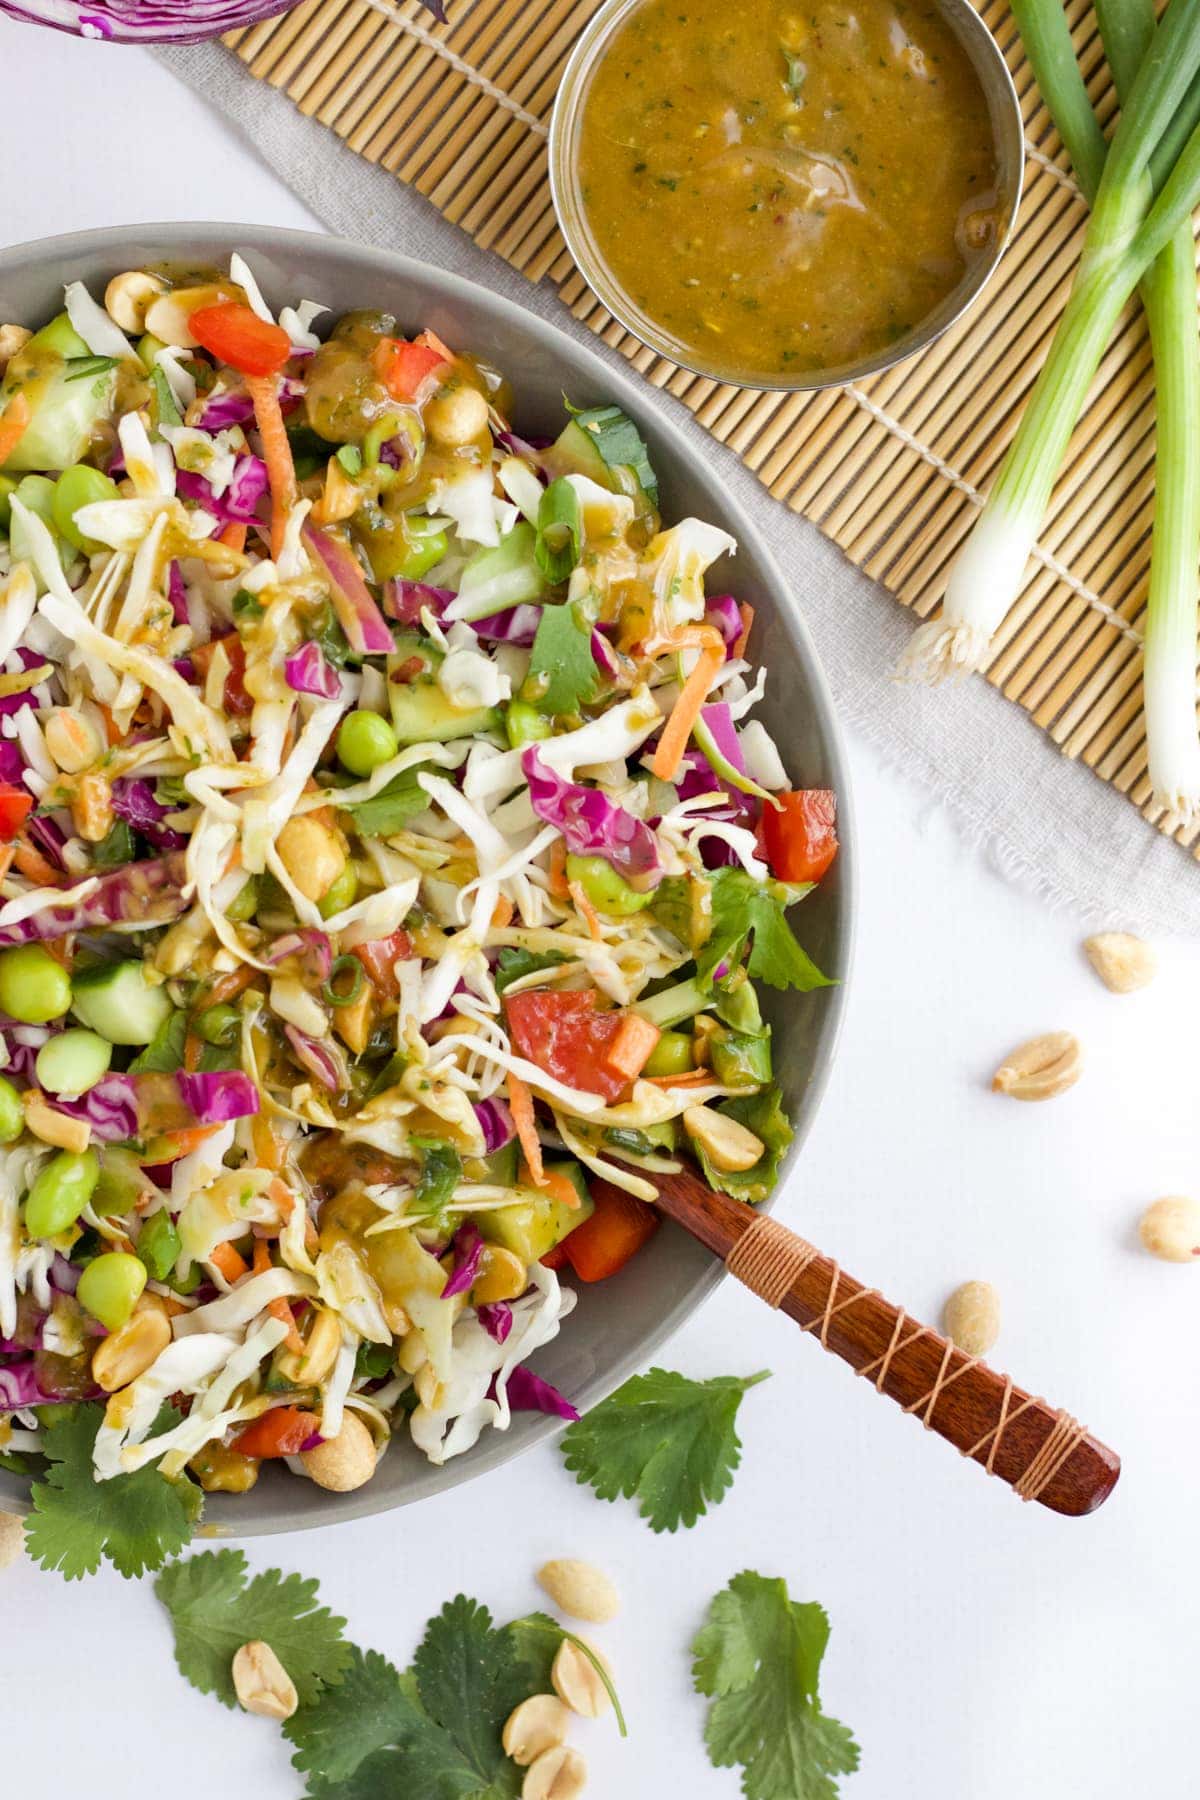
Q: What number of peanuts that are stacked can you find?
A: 3